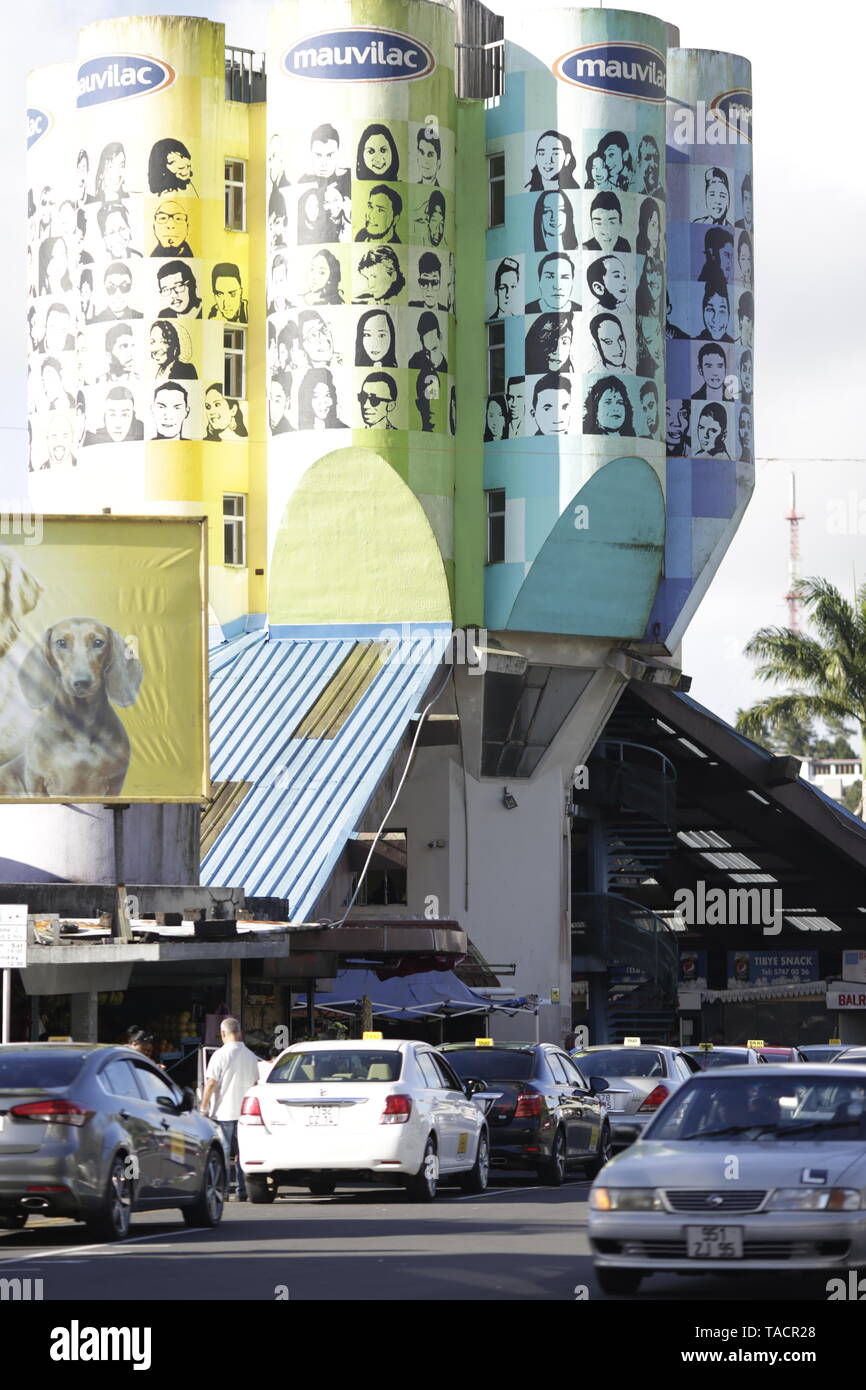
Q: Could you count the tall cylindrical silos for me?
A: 5